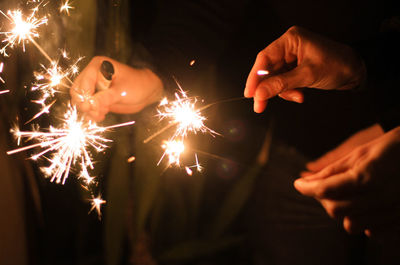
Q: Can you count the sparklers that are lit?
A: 5